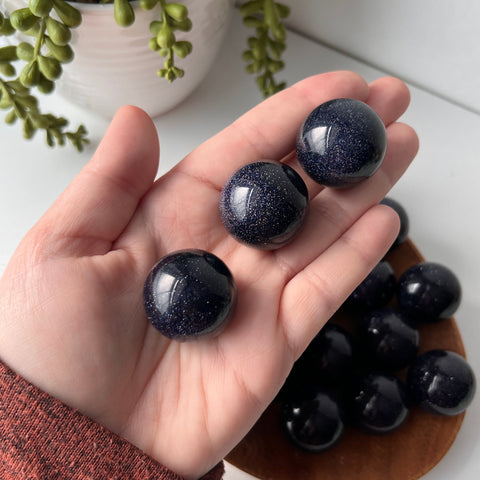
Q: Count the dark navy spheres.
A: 11